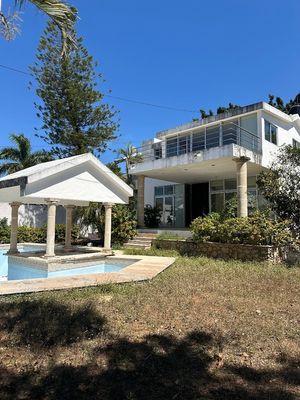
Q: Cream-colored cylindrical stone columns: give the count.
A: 6